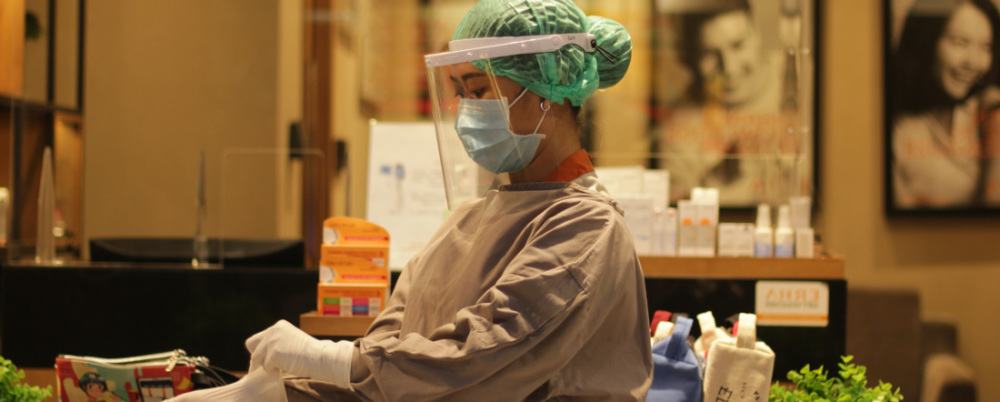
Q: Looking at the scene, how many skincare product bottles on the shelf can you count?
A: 2